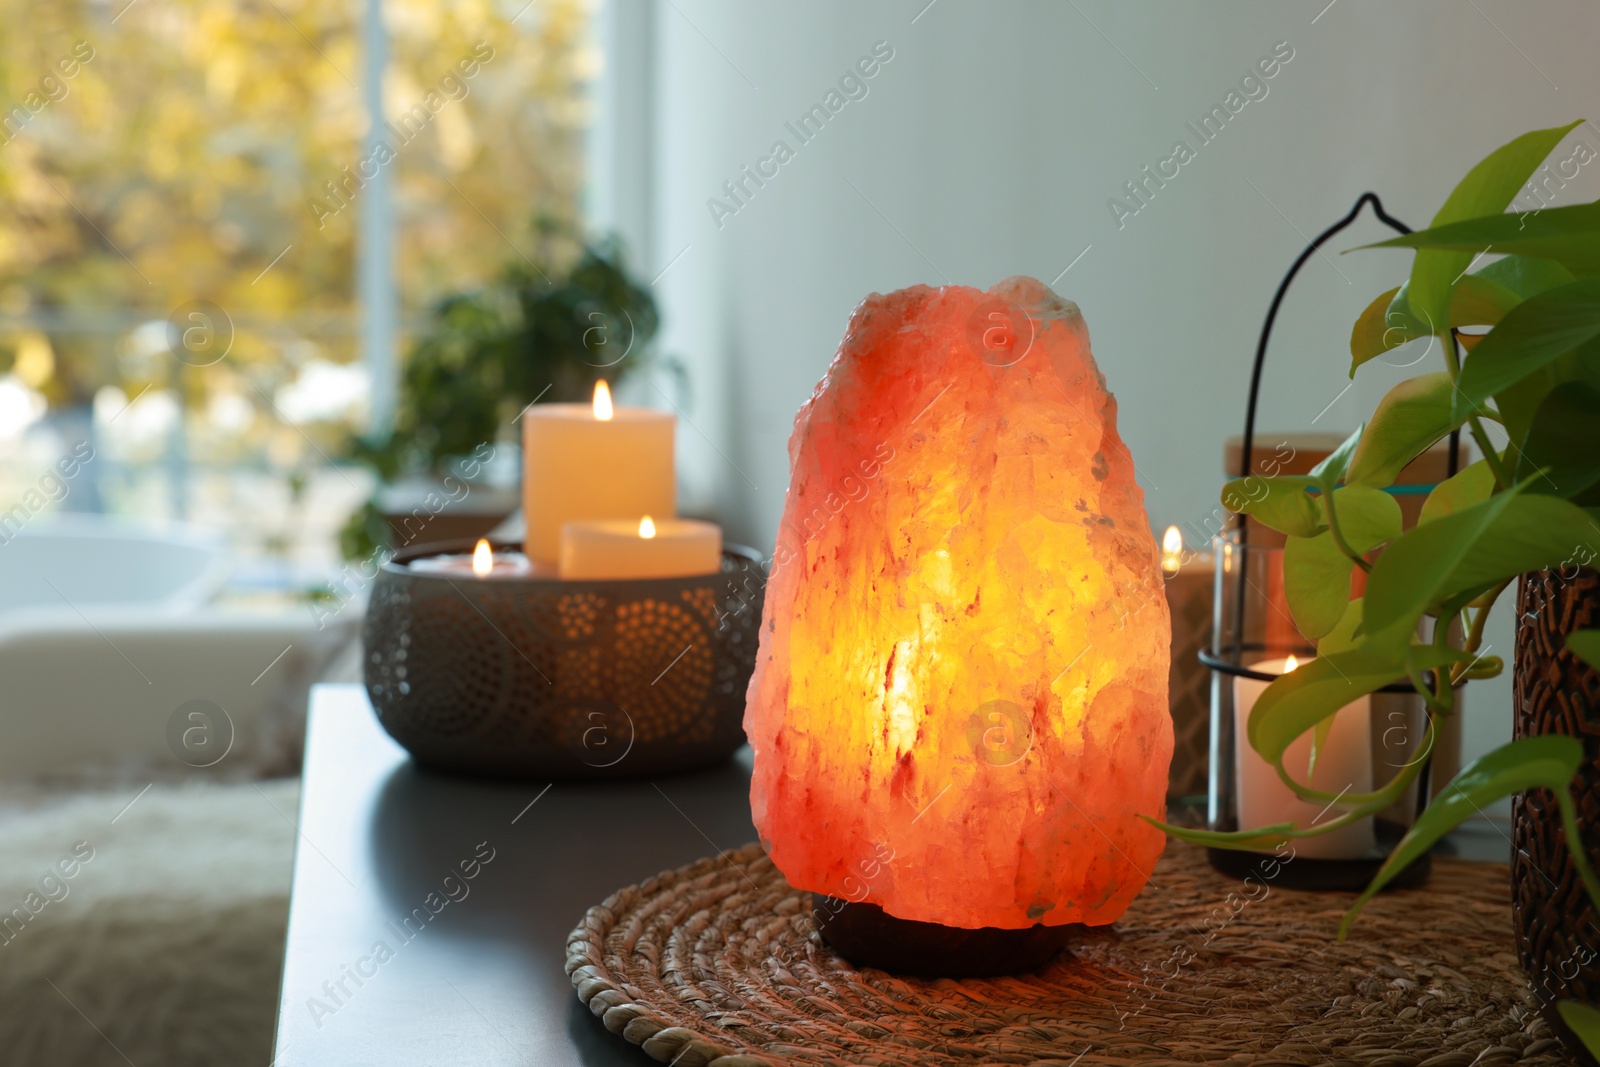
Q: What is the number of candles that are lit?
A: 5